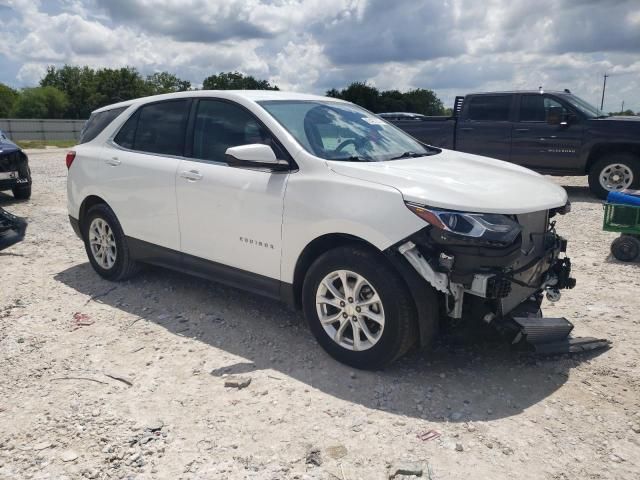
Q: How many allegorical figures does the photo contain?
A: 0